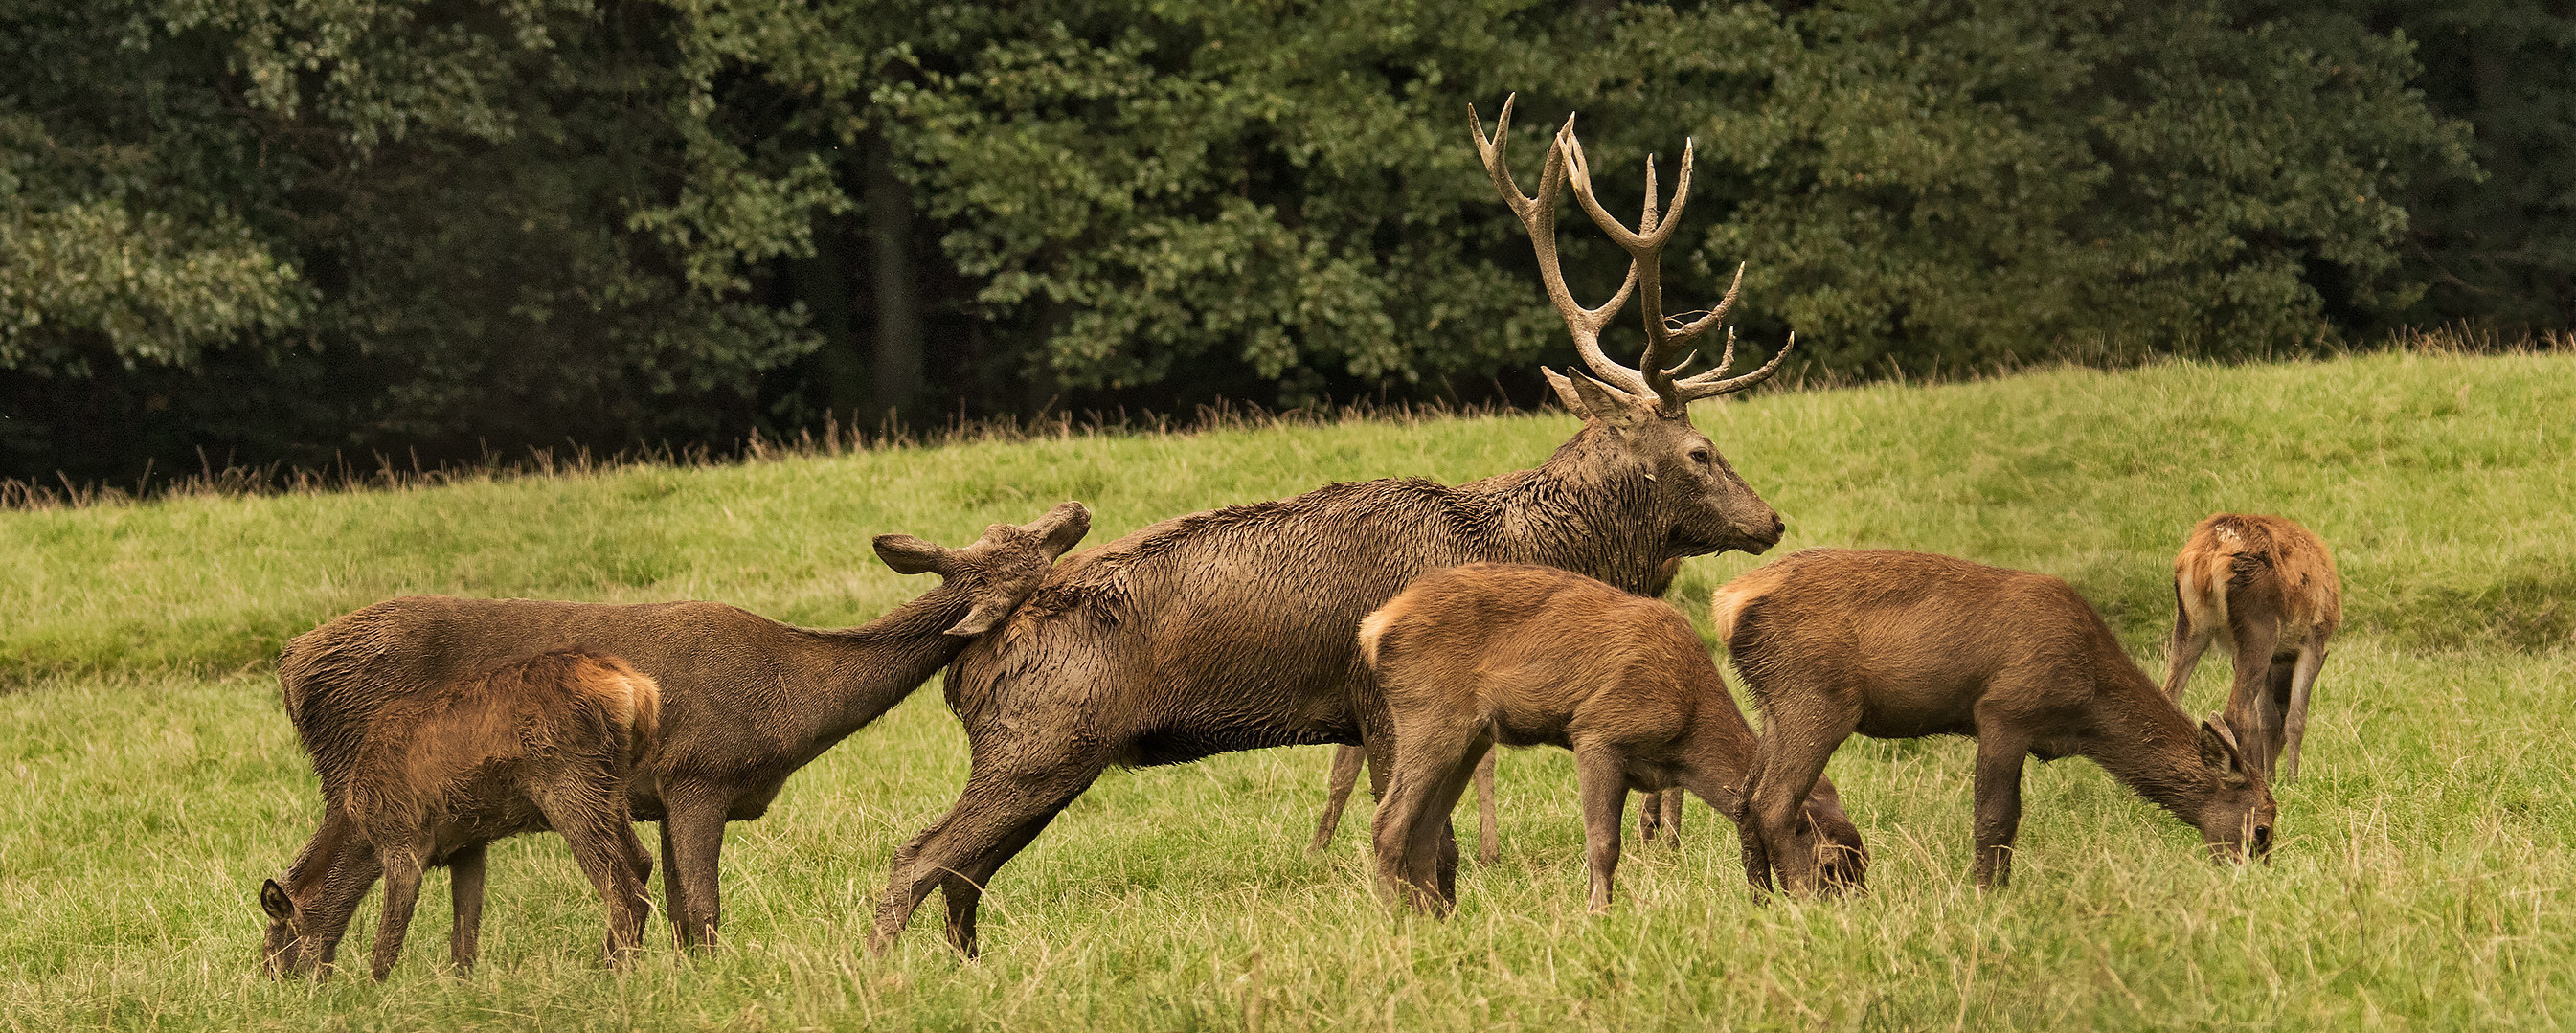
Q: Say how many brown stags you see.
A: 1